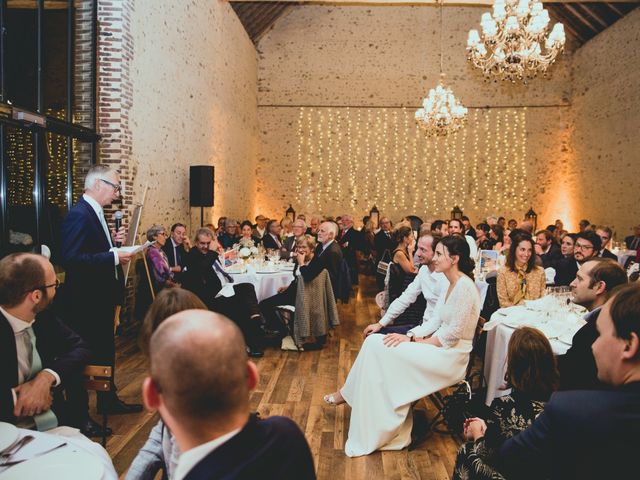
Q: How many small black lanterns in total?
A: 4